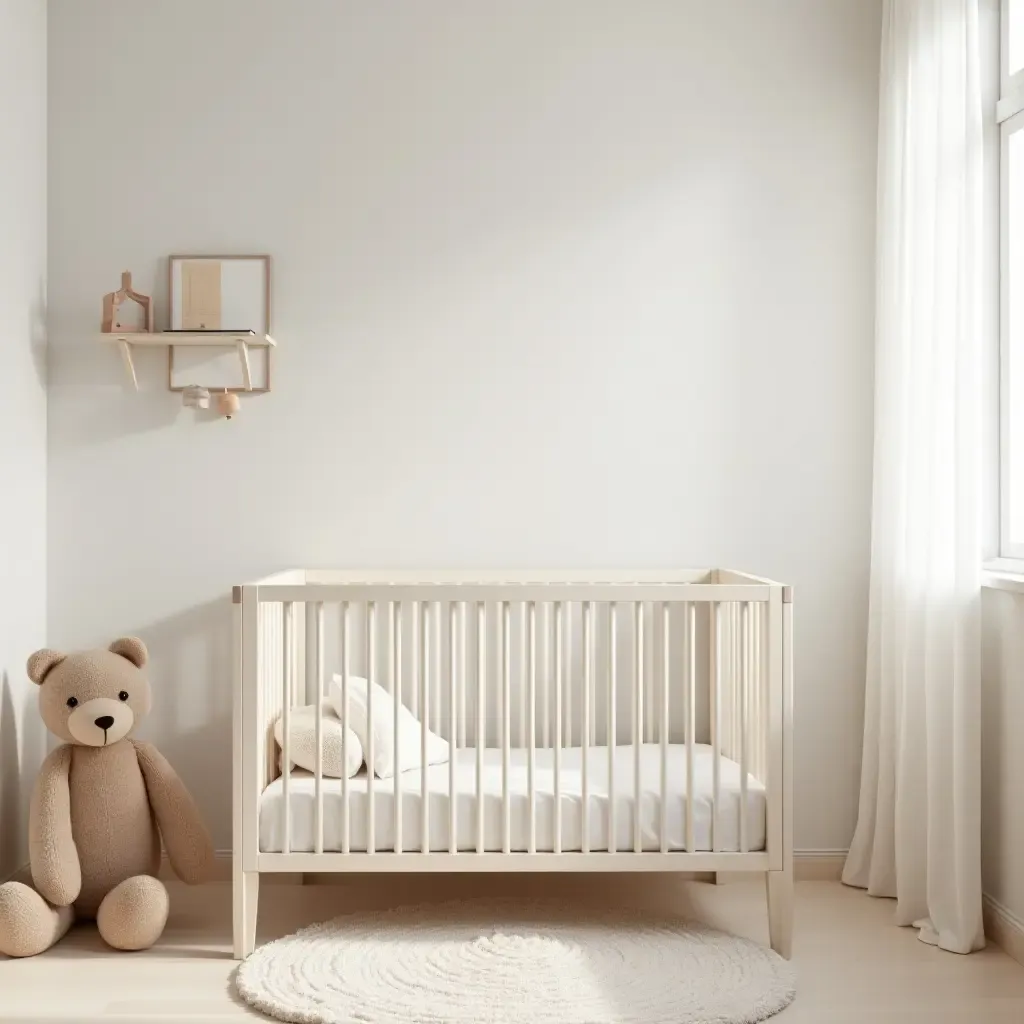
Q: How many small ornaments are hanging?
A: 2